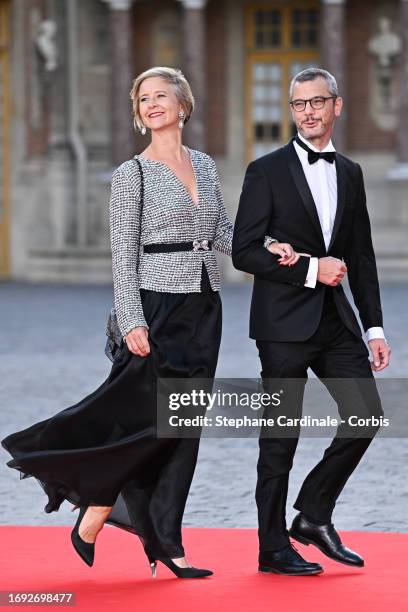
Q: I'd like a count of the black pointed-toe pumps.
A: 2